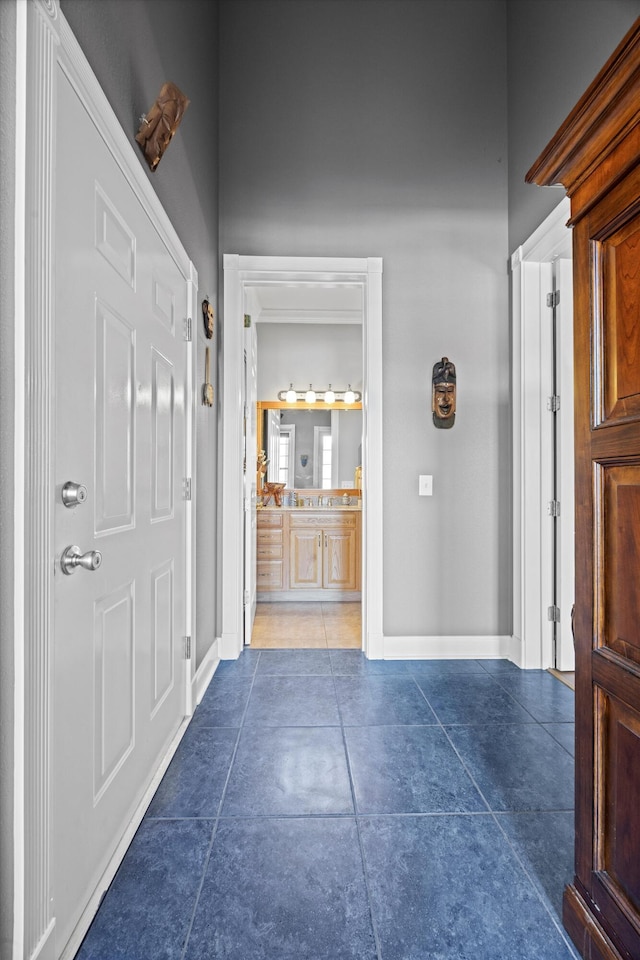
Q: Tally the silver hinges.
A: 7